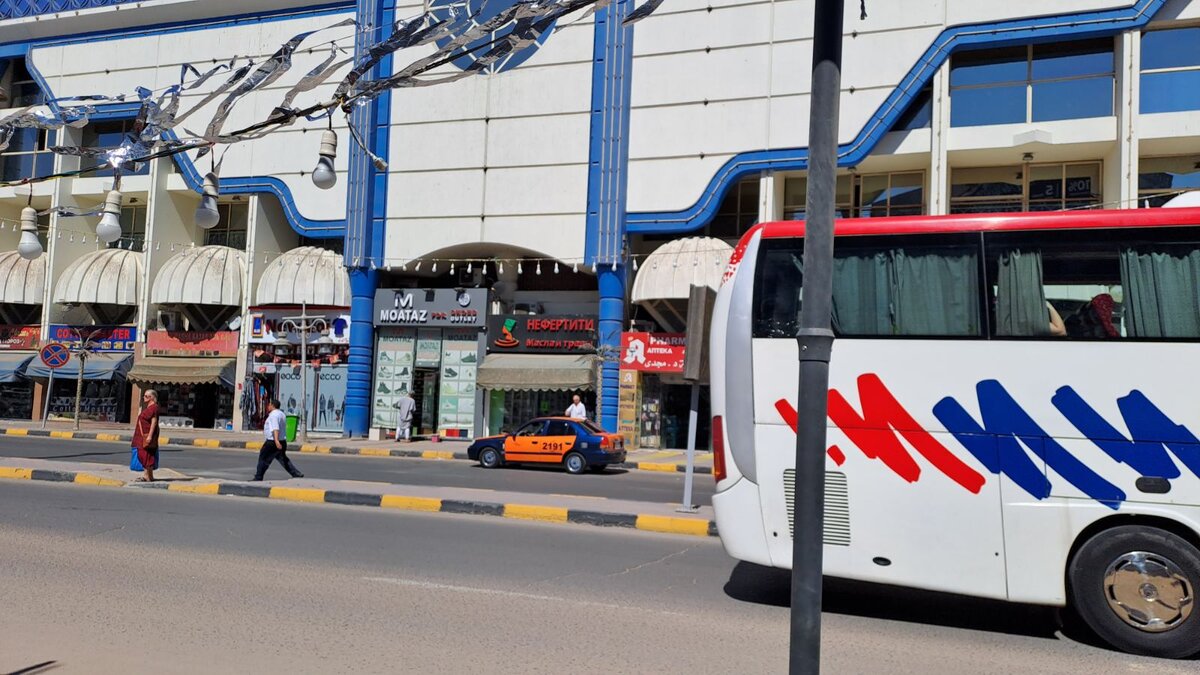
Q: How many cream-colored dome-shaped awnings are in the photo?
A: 5